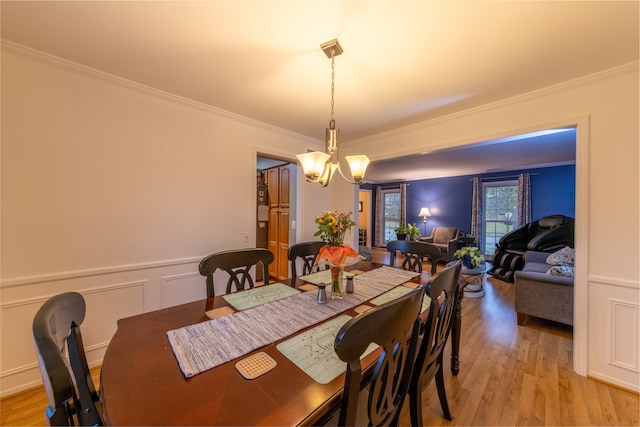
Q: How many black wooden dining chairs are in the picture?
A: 6